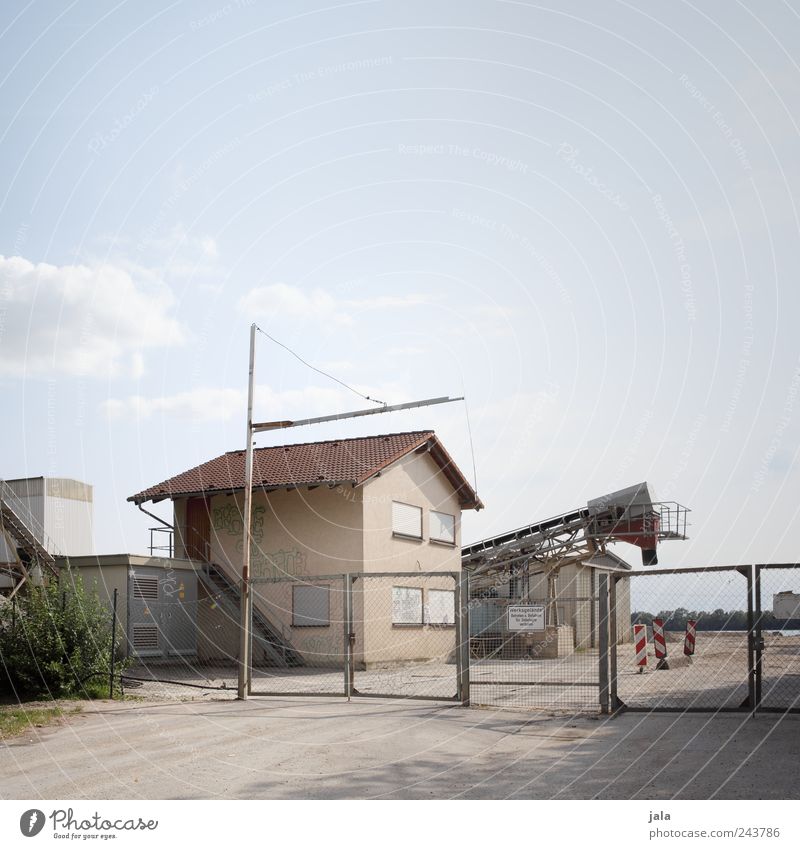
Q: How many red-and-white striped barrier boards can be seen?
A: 3